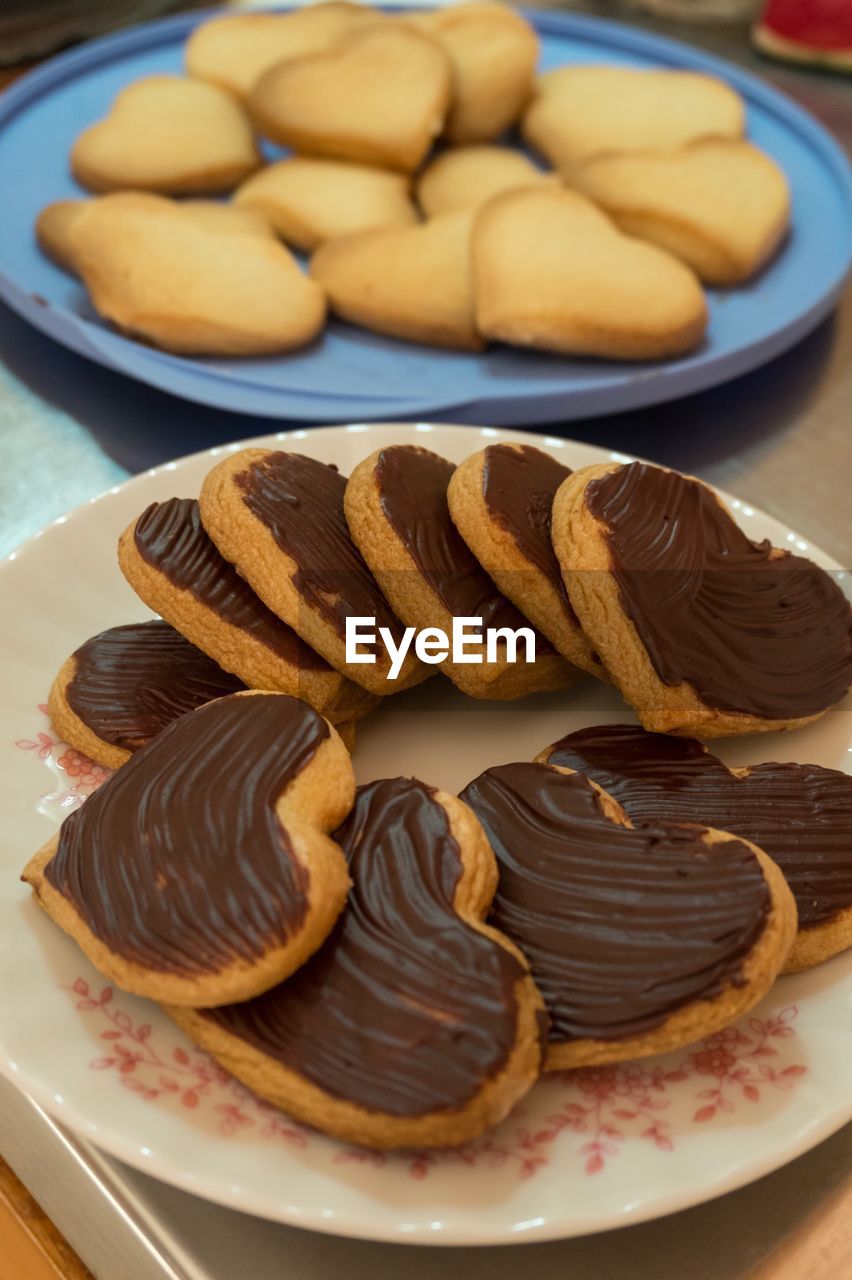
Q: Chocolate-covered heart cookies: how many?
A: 10